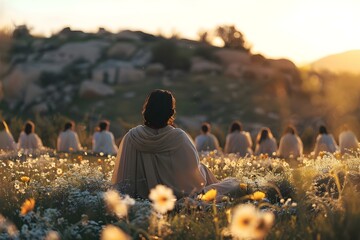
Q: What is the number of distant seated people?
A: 10